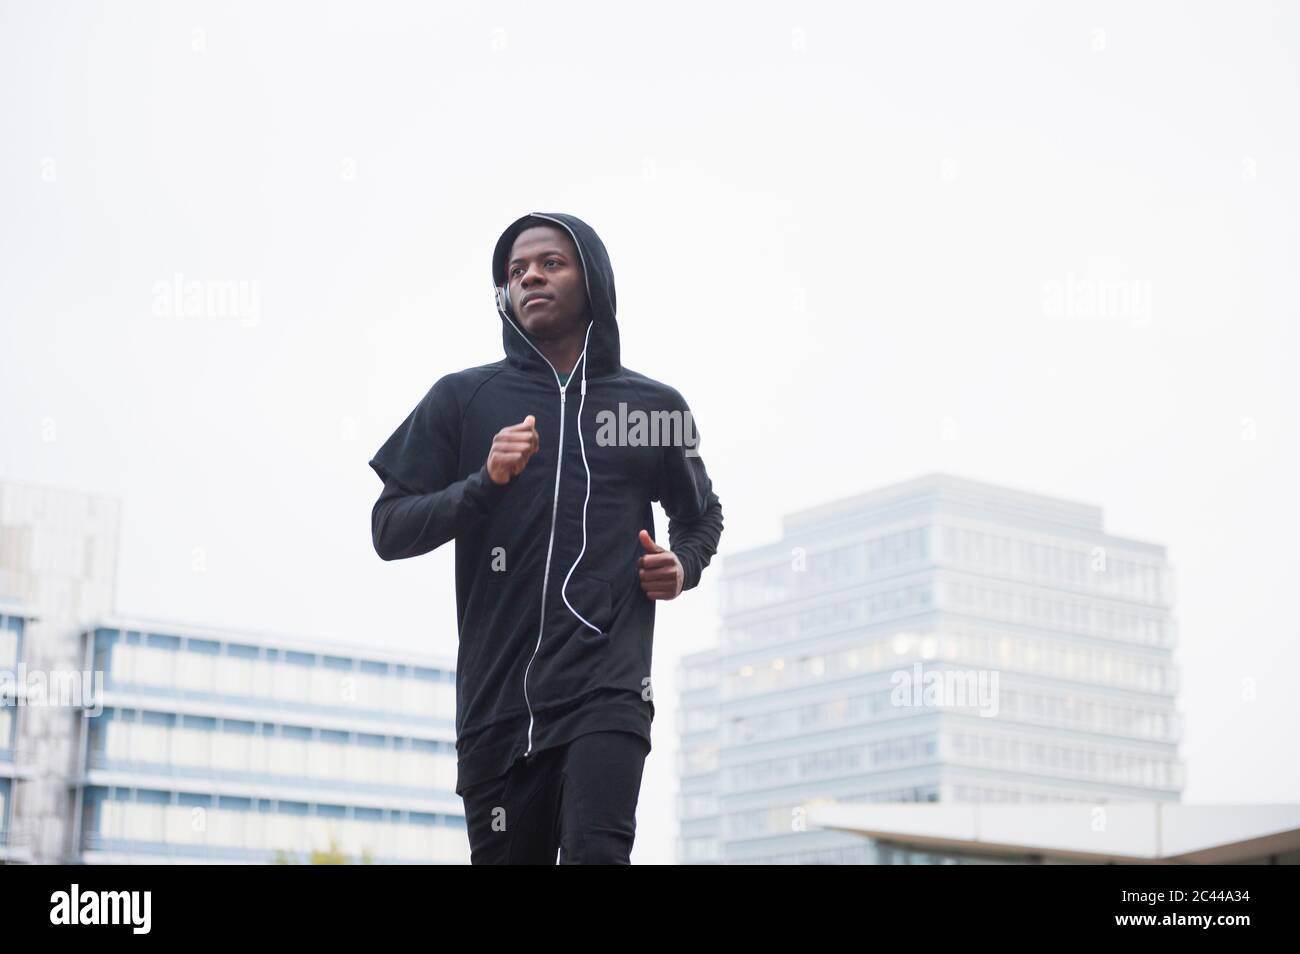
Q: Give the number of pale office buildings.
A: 2